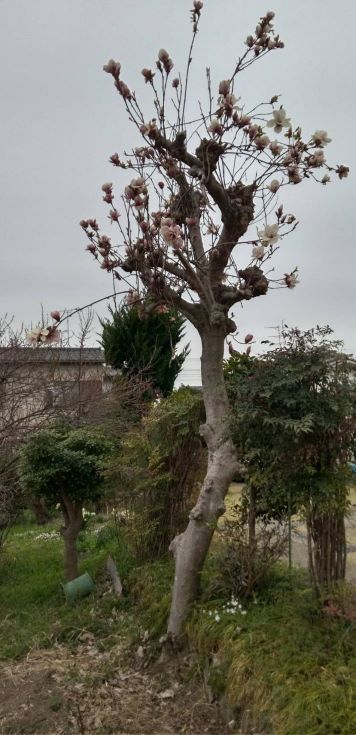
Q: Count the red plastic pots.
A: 0